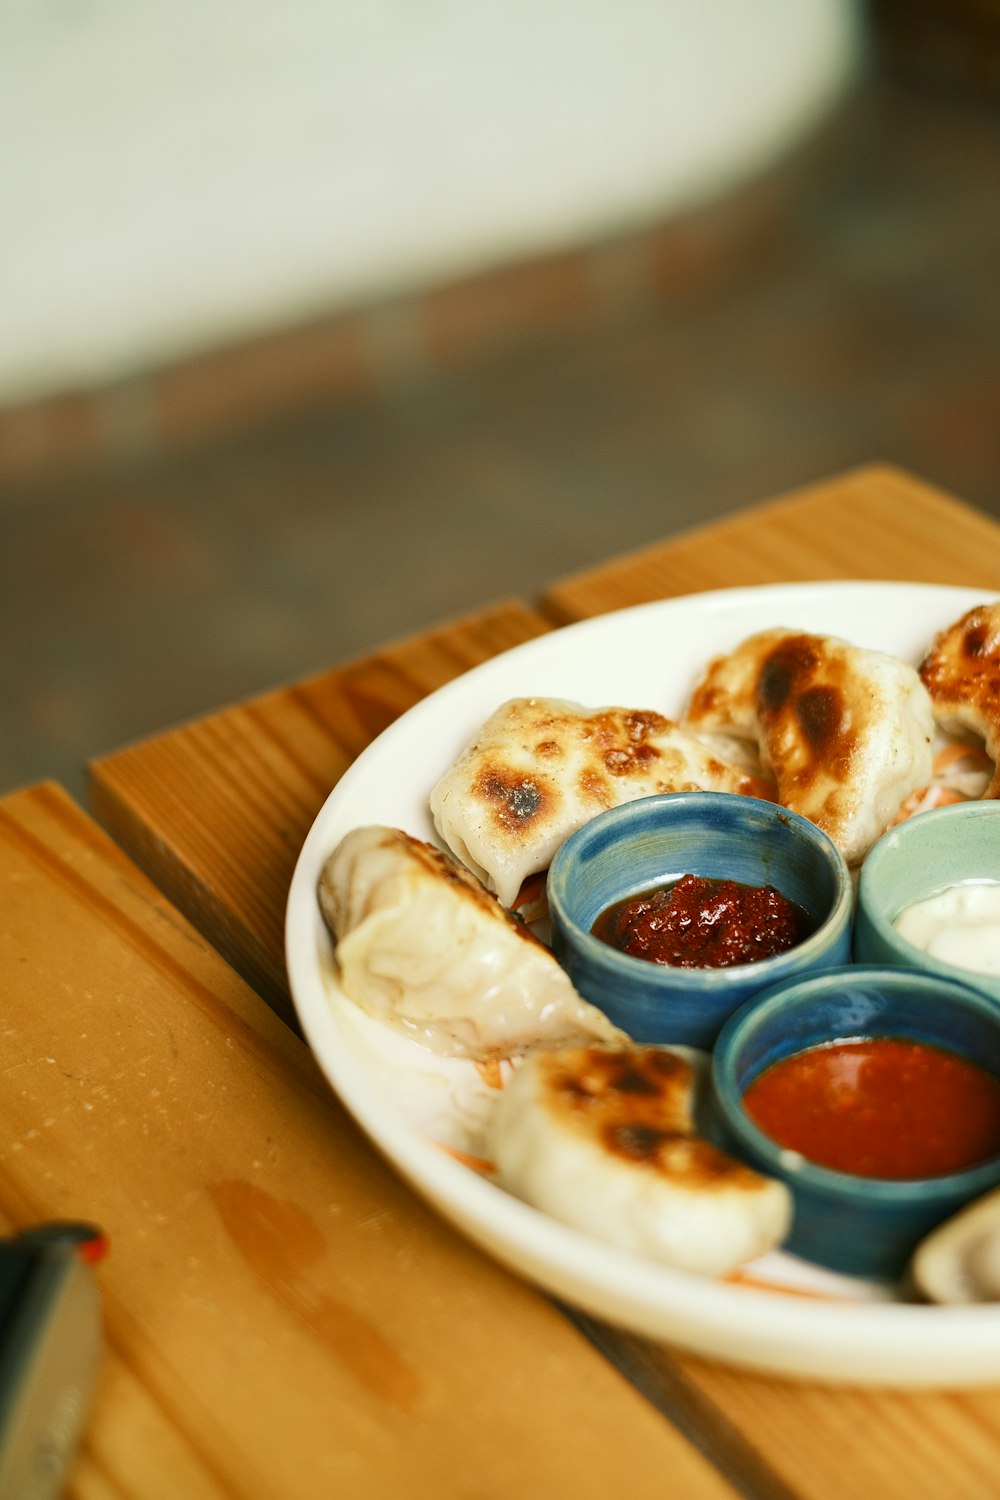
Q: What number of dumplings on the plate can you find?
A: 6